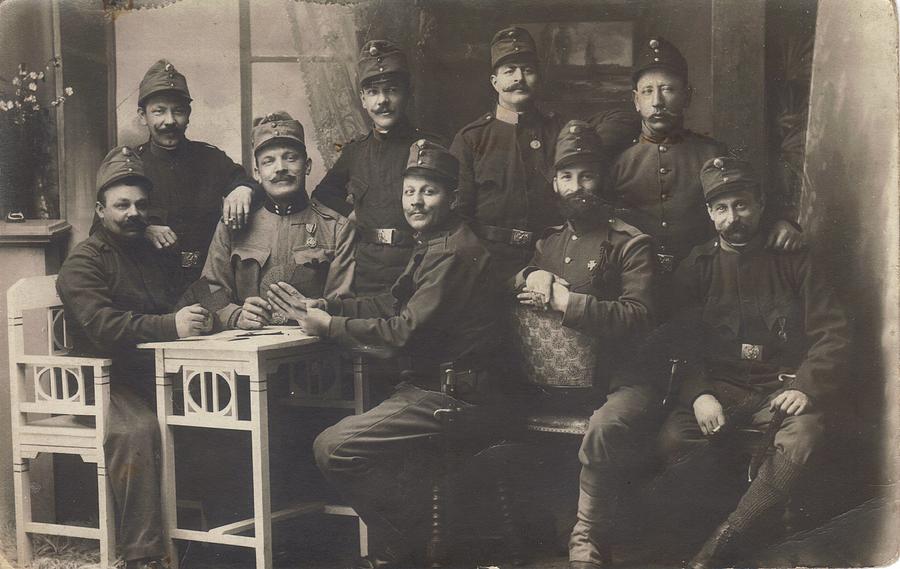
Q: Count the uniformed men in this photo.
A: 9